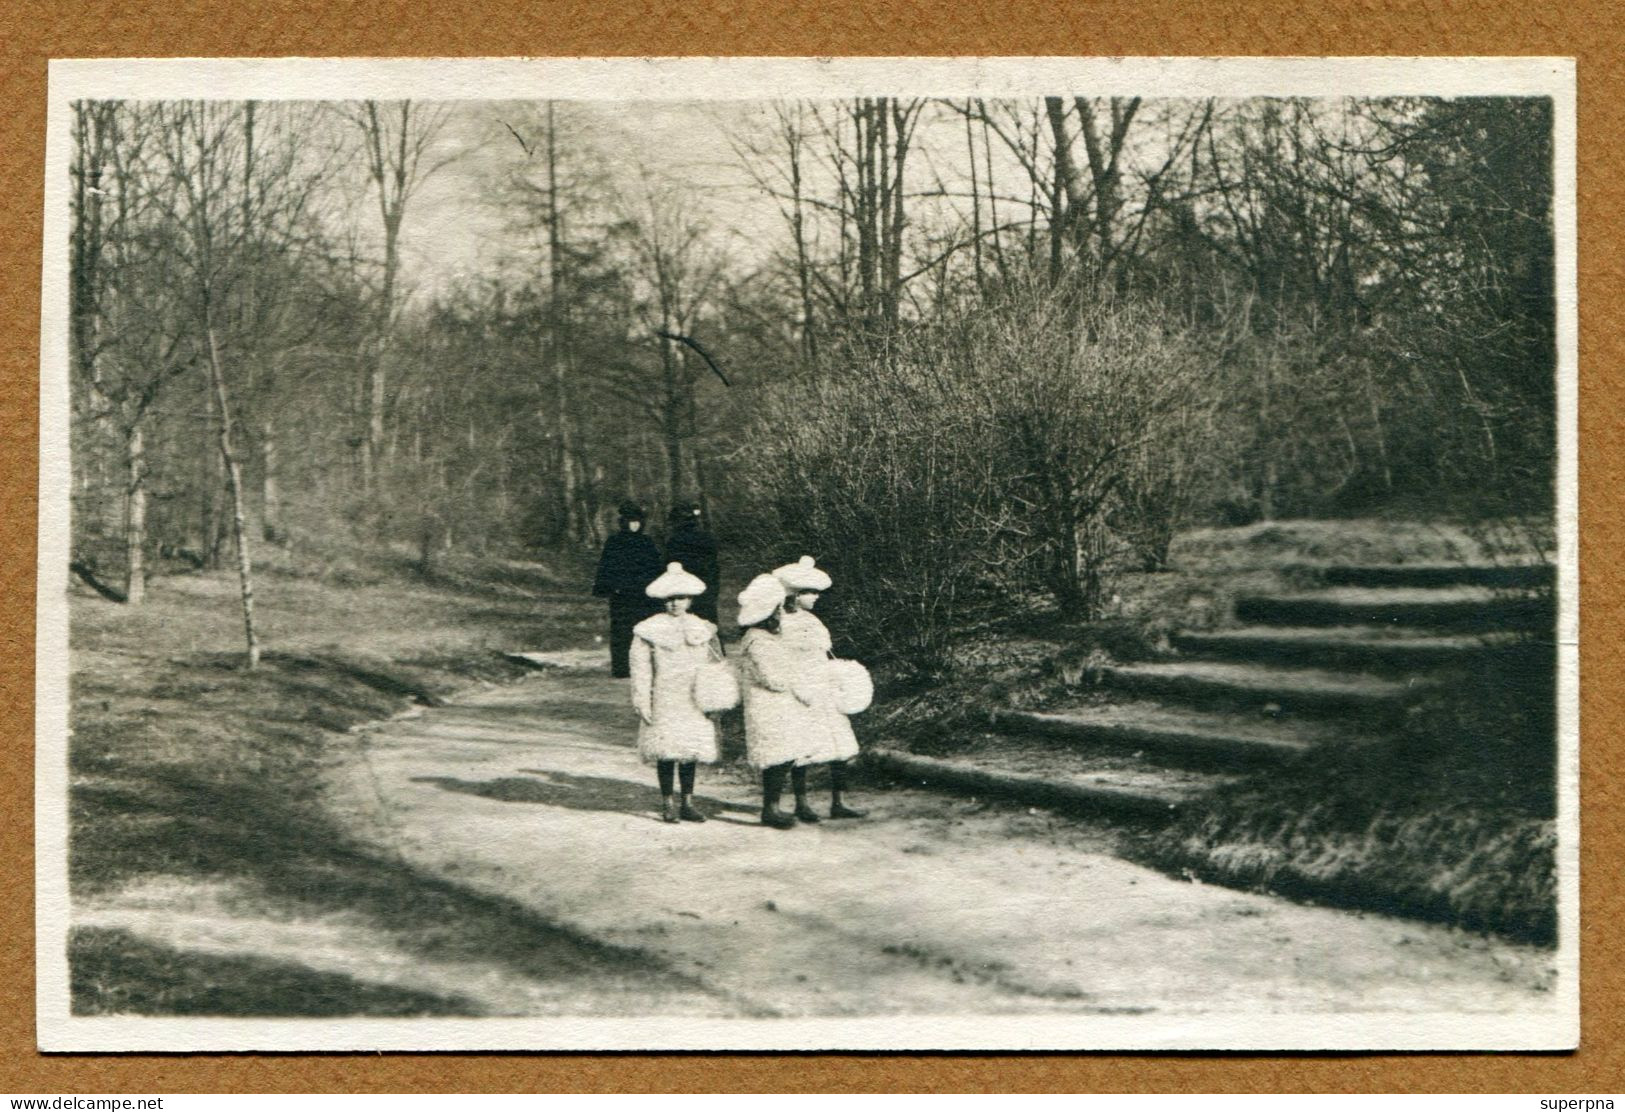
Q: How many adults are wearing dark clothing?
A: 2